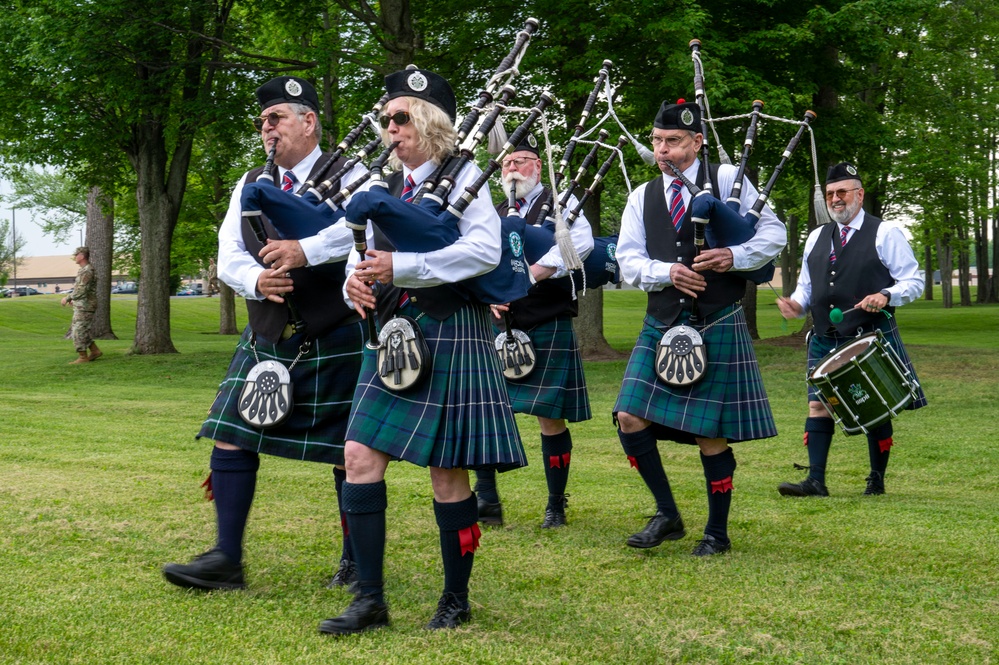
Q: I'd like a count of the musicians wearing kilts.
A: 5